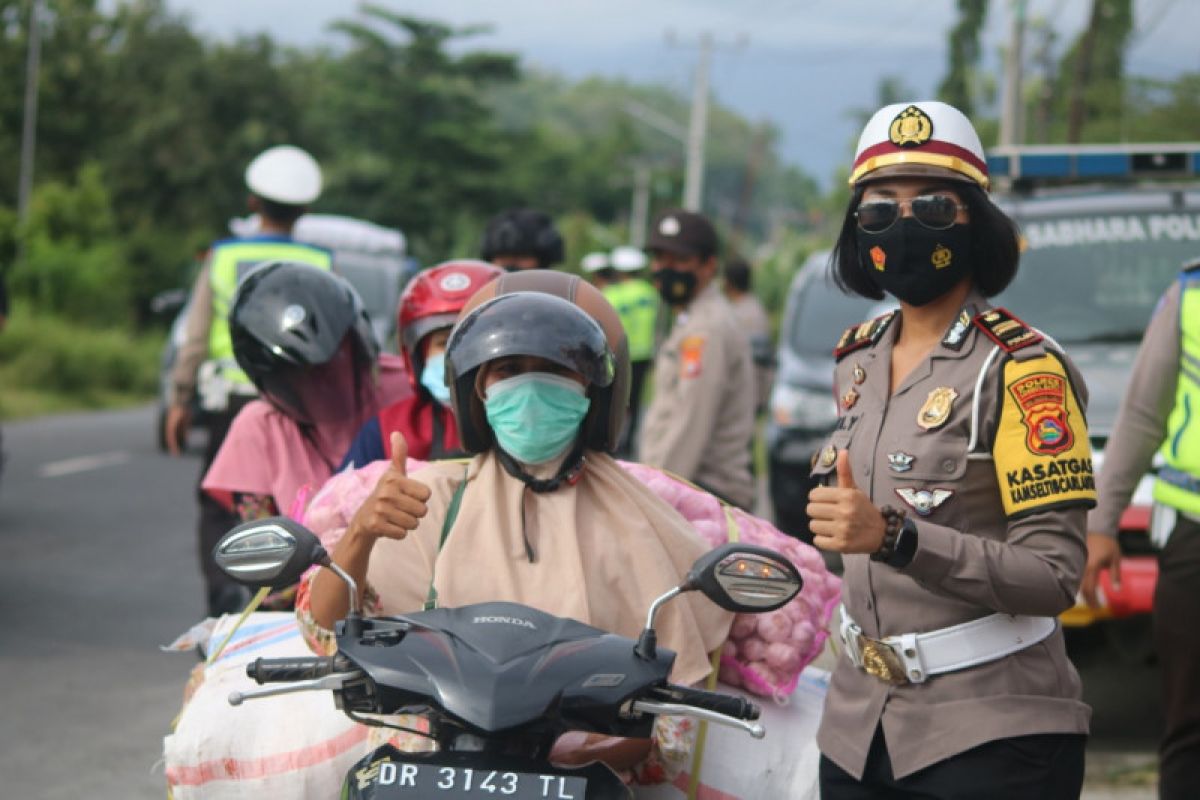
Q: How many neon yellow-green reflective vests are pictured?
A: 3